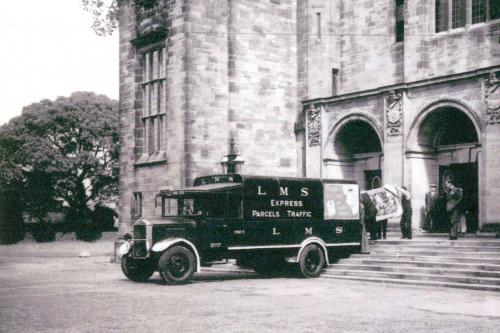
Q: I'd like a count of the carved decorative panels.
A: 3